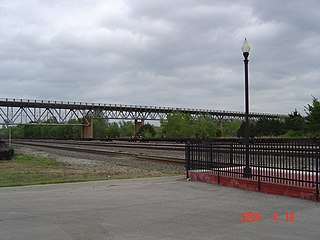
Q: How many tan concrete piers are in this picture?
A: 2